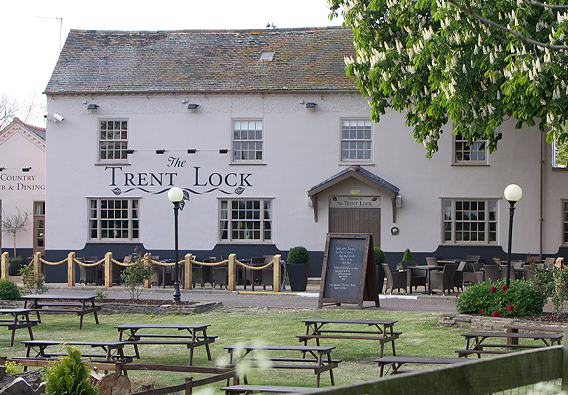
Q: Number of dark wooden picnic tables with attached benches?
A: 9